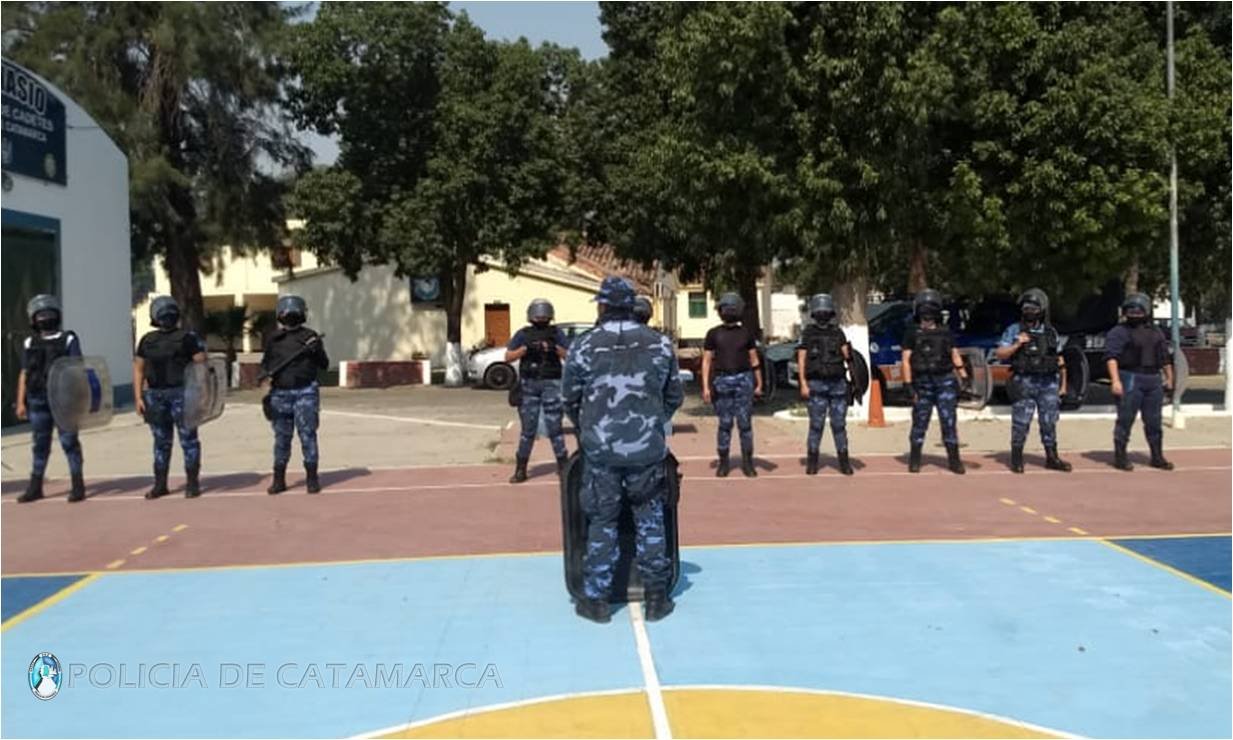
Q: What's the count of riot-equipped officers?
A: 10